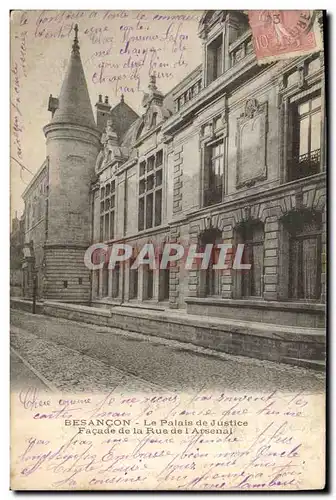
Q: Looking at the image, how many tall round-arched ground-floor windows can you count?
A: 3